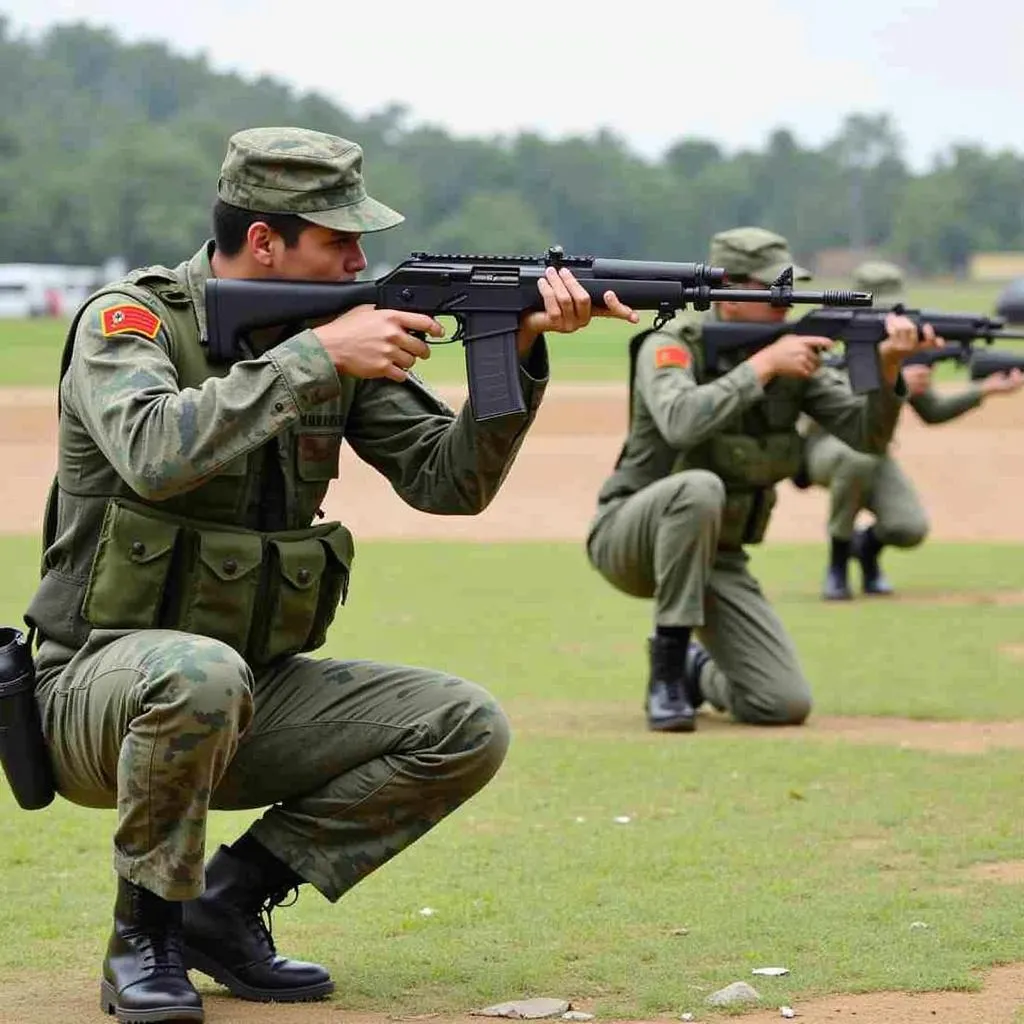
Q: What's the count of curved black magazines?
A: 2